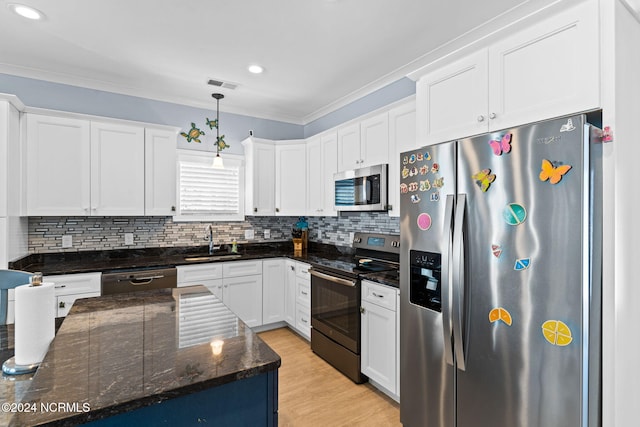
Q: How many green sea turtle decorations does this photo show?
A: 3